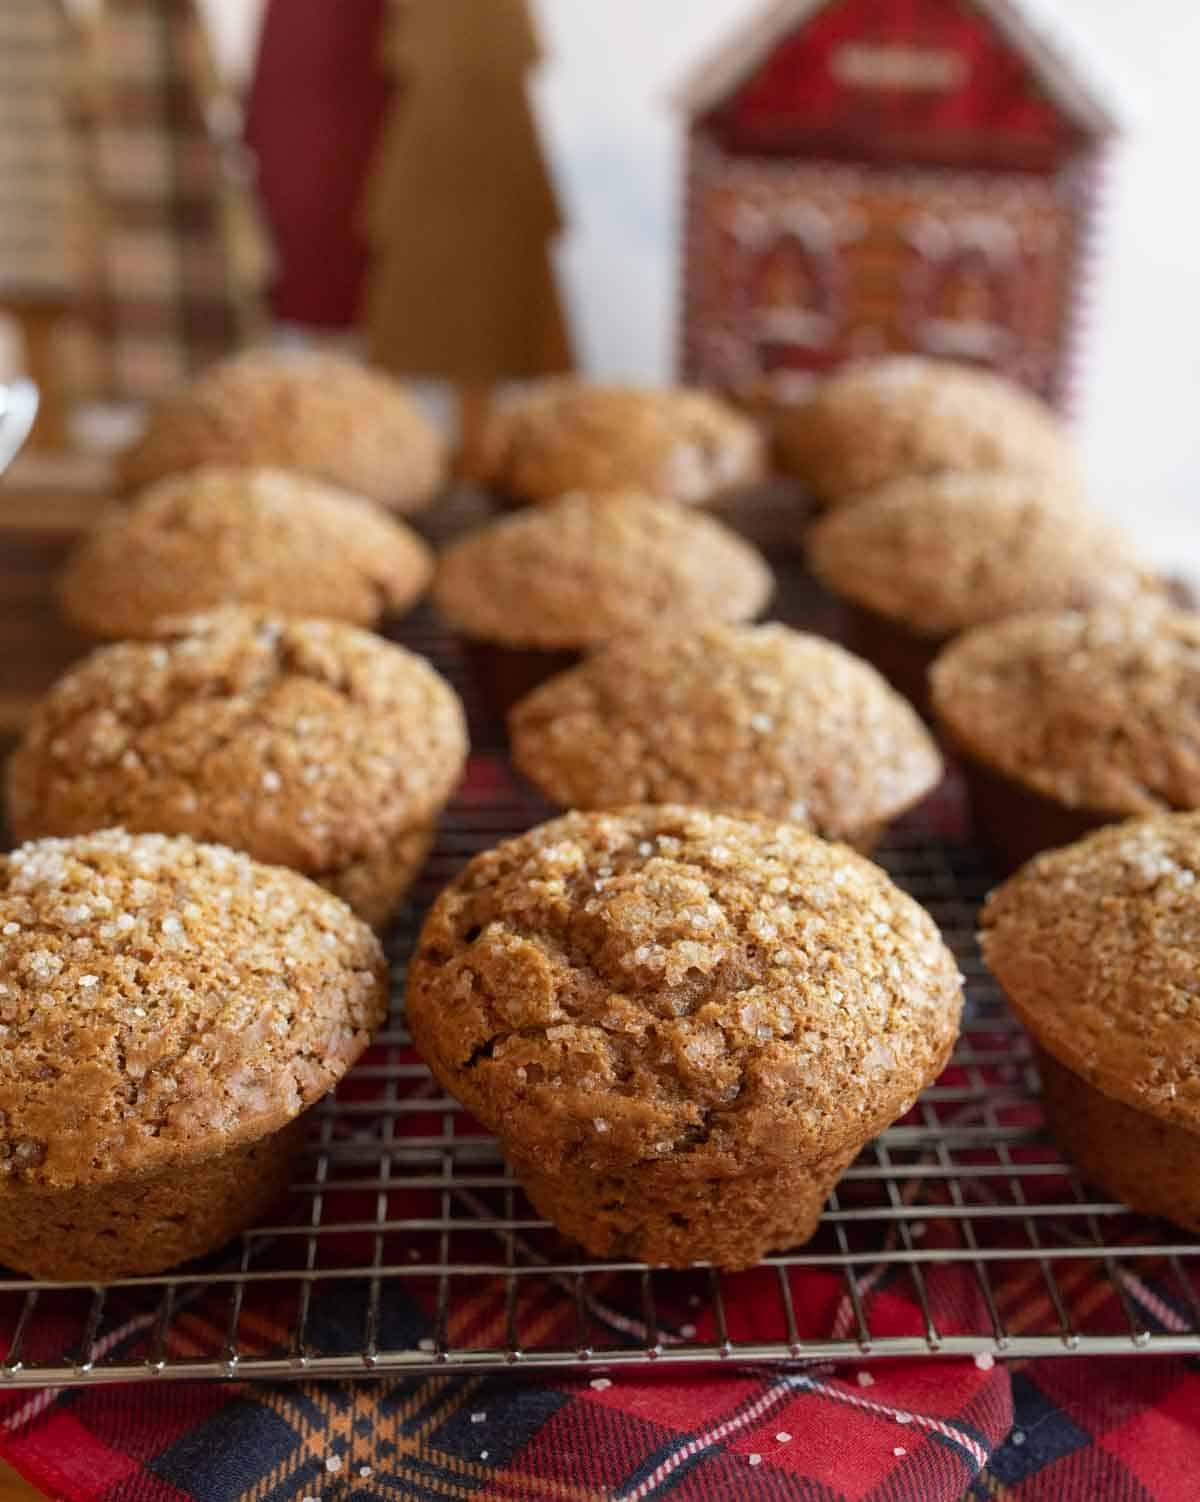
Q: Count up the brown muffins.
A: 12